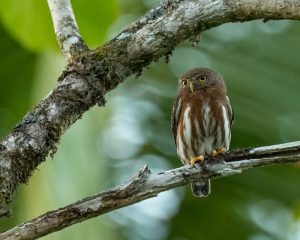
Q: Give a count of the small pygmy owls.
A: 1